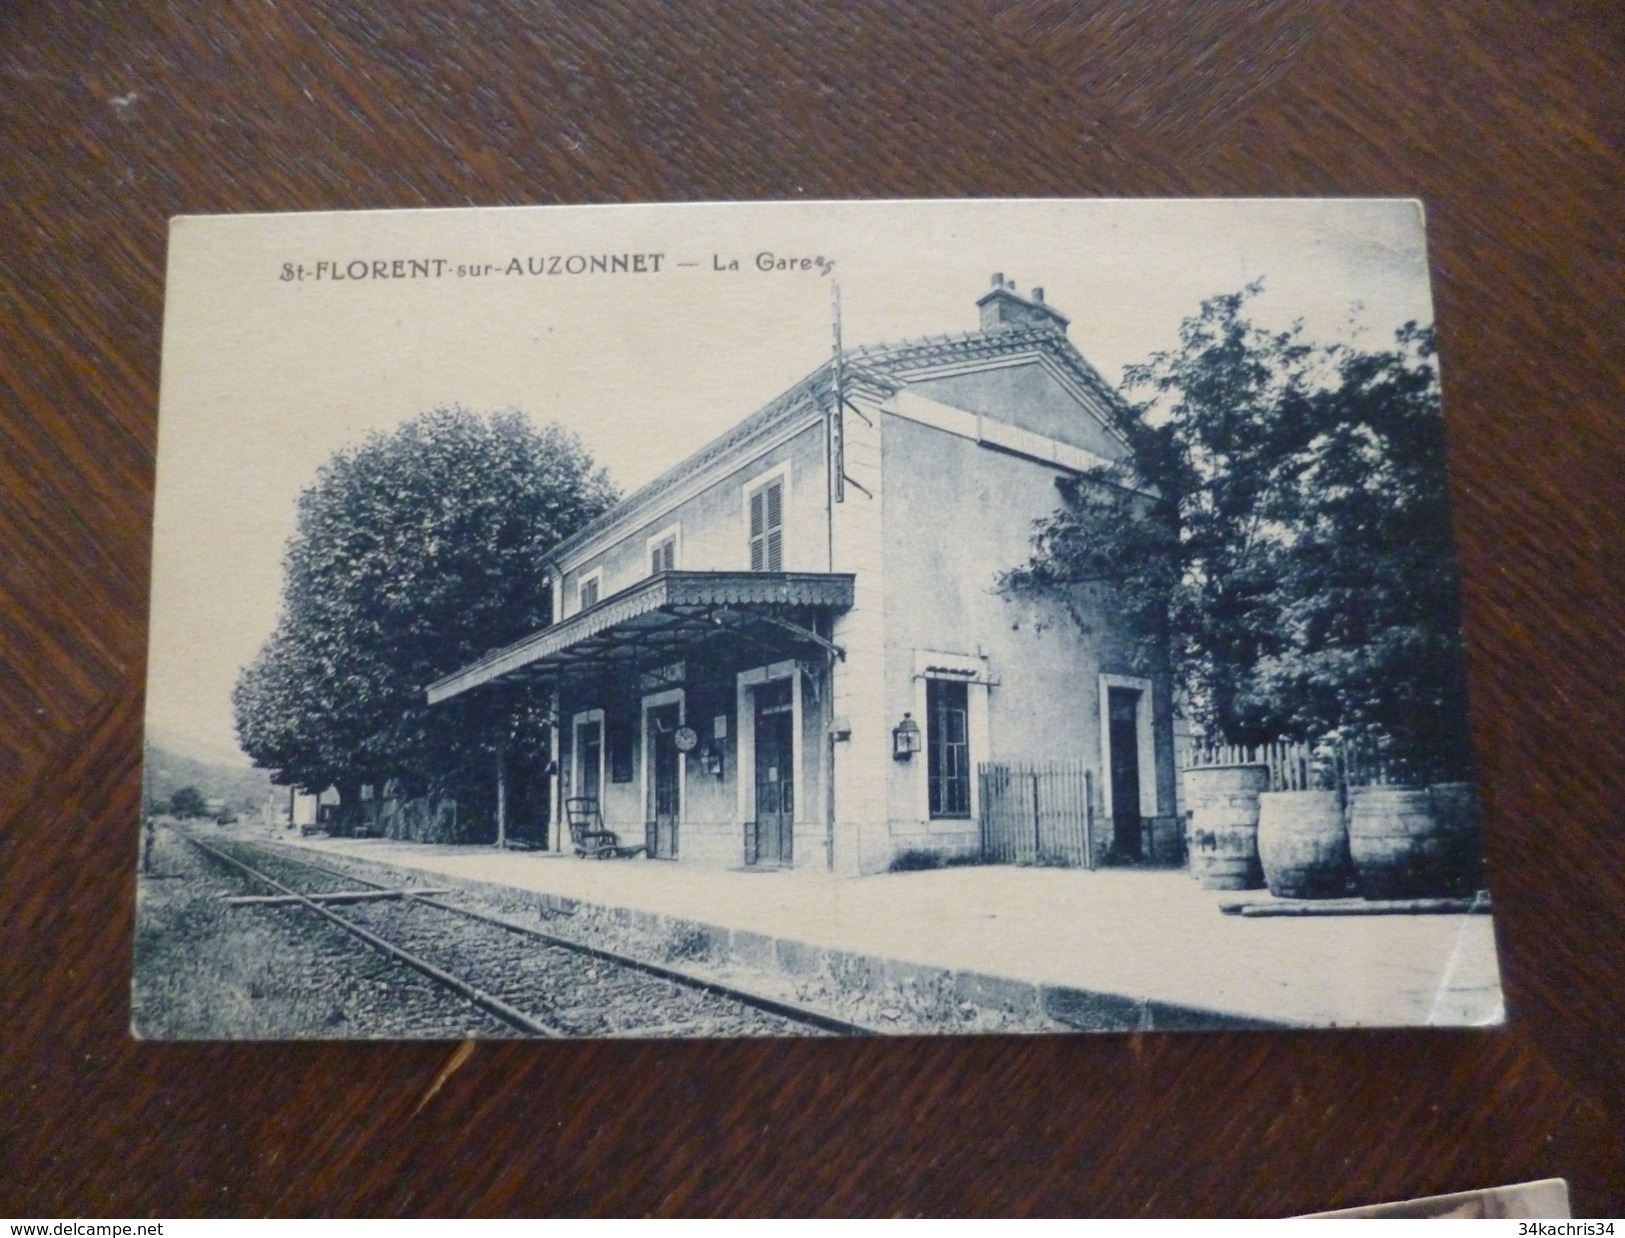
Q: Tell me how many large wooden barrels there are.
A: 4